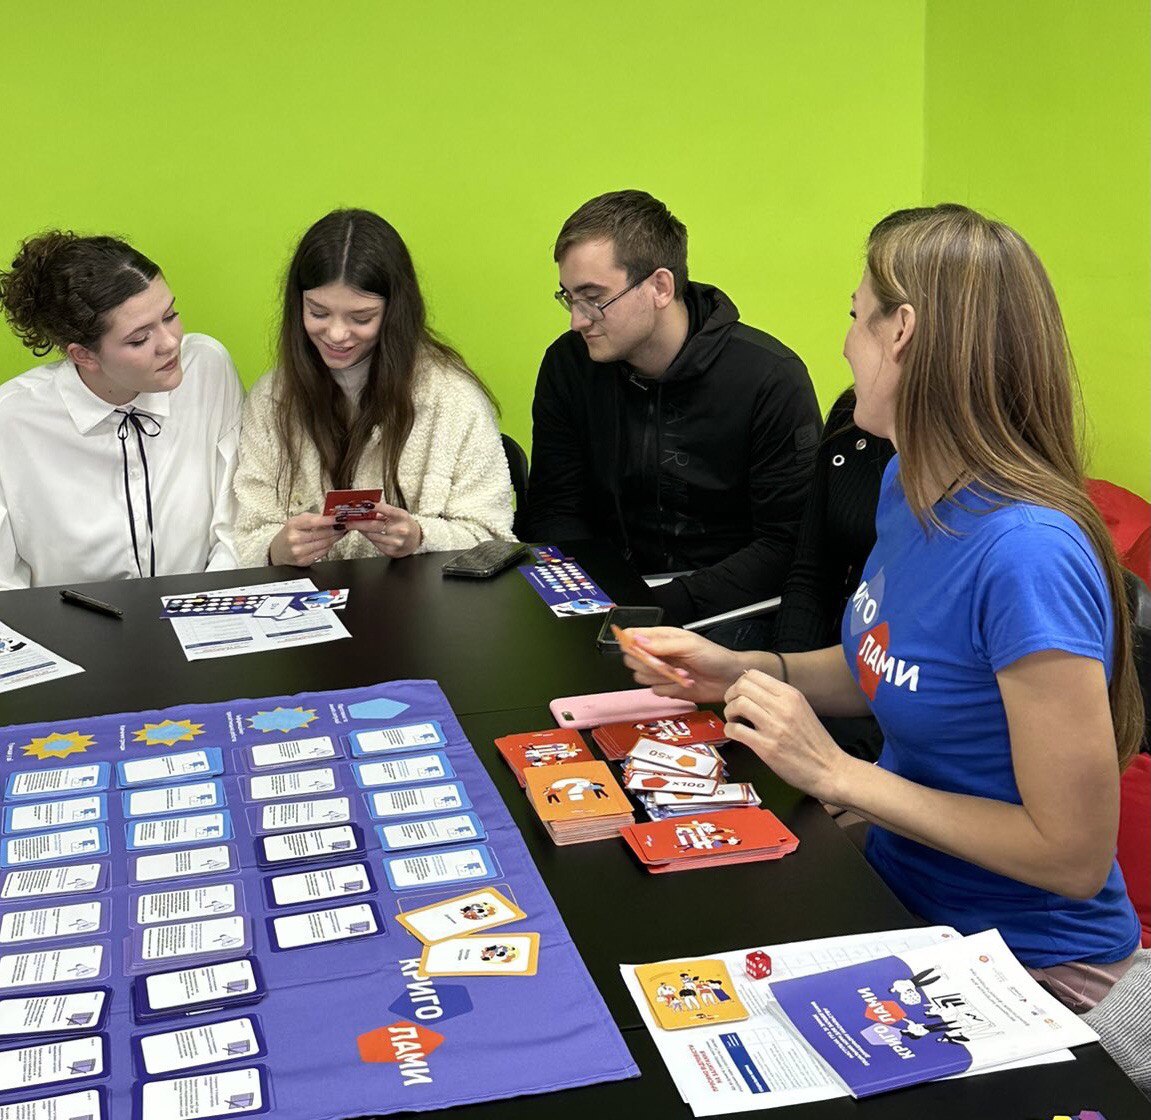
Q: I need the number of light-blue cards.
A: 11